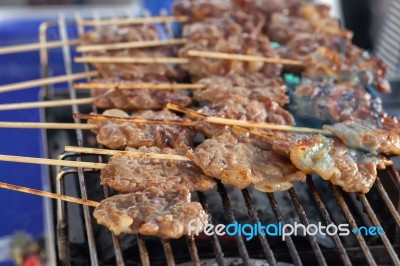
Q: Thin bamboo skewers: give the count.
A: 15